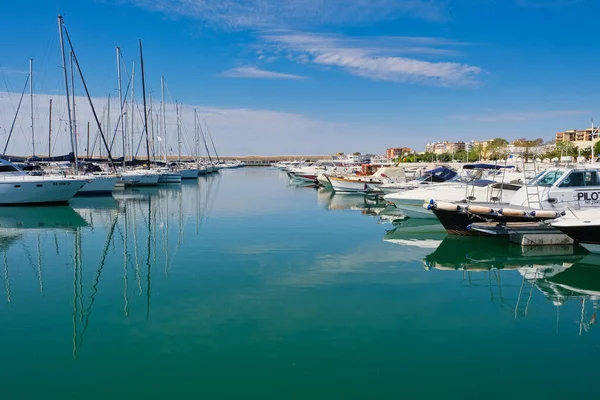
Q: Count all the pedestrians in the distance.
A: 0